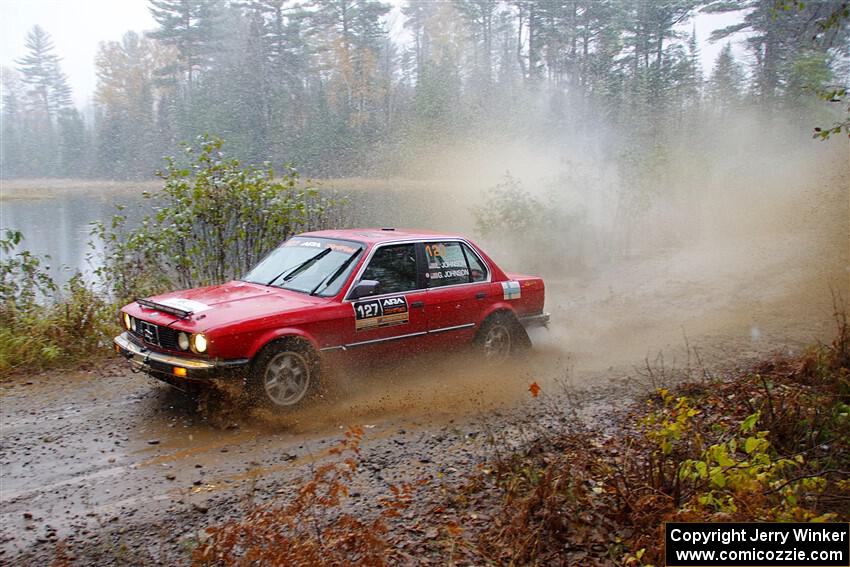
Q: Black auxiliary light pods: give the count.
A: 1